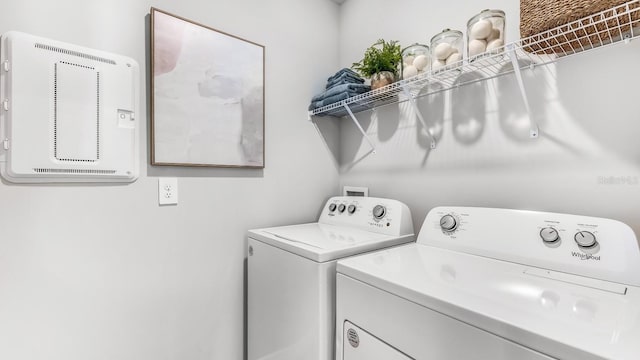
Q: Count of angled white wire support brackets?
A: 3